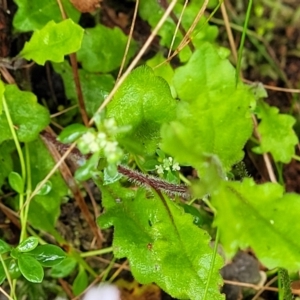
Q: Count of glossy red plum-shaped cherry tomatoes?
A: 0